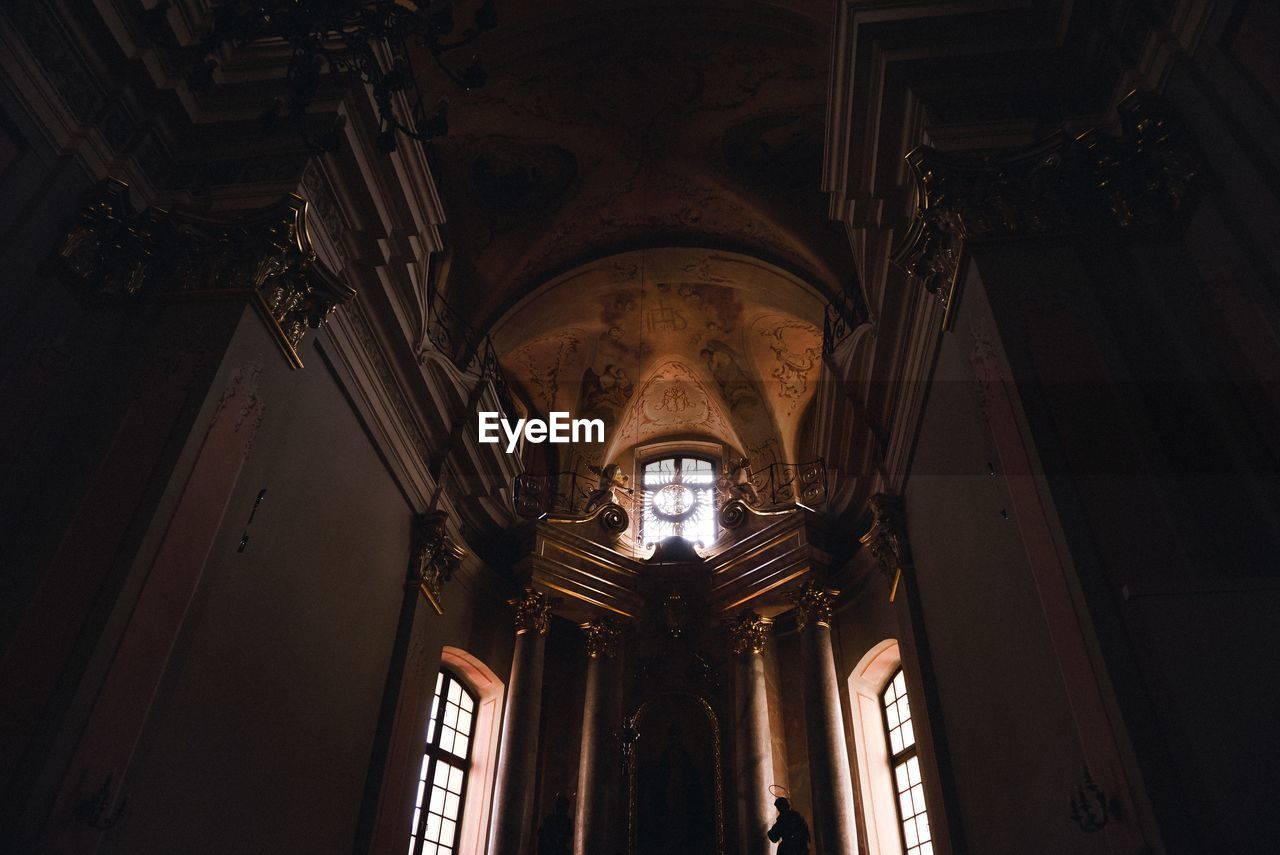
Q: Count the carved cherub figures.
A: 2